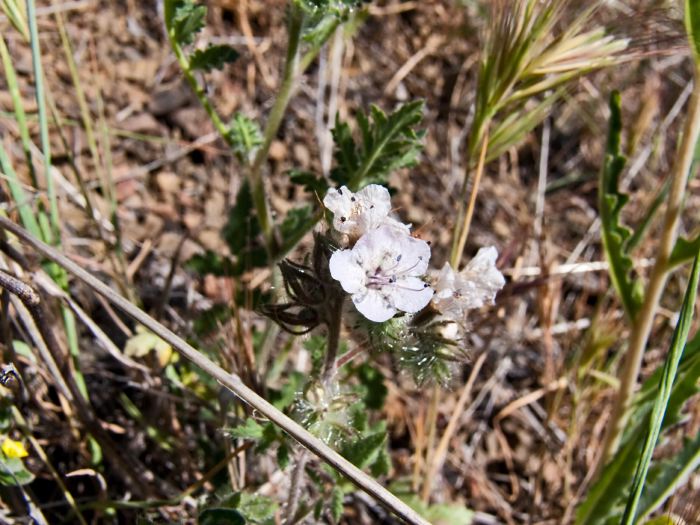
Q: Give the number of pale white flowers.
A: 3